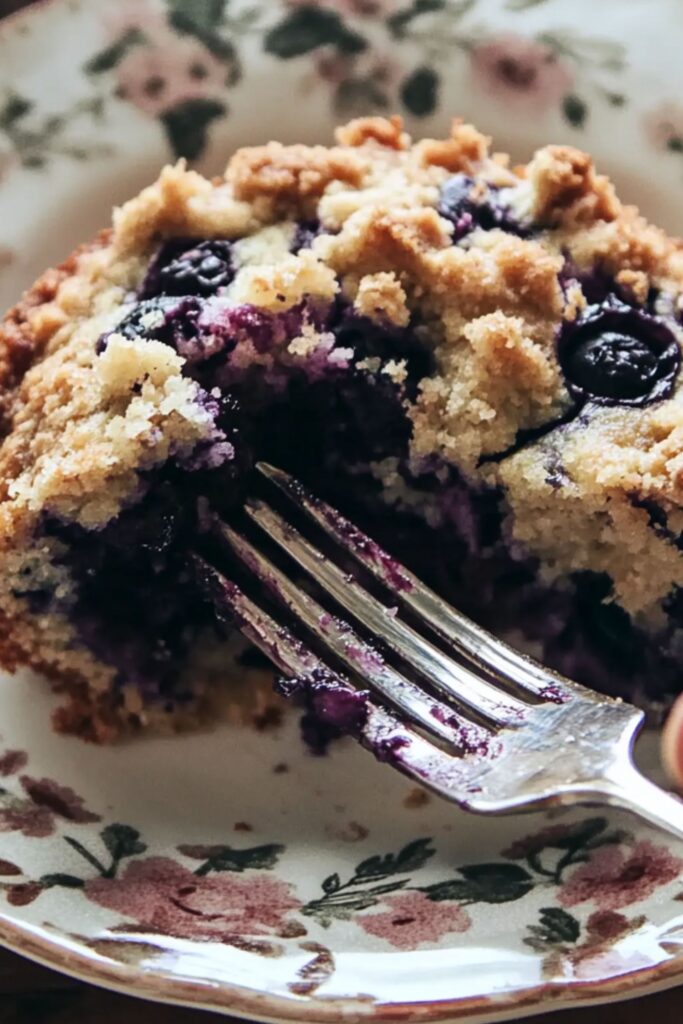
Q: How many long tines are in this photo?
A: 4